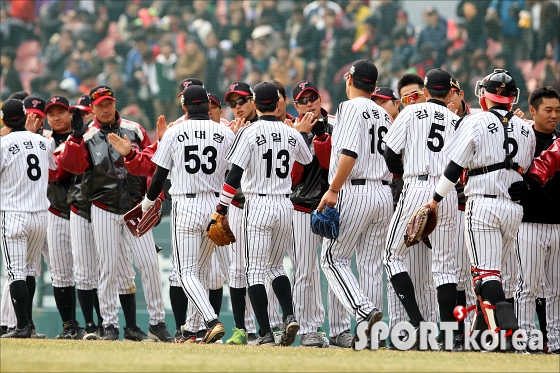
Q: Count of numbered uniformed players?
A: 6